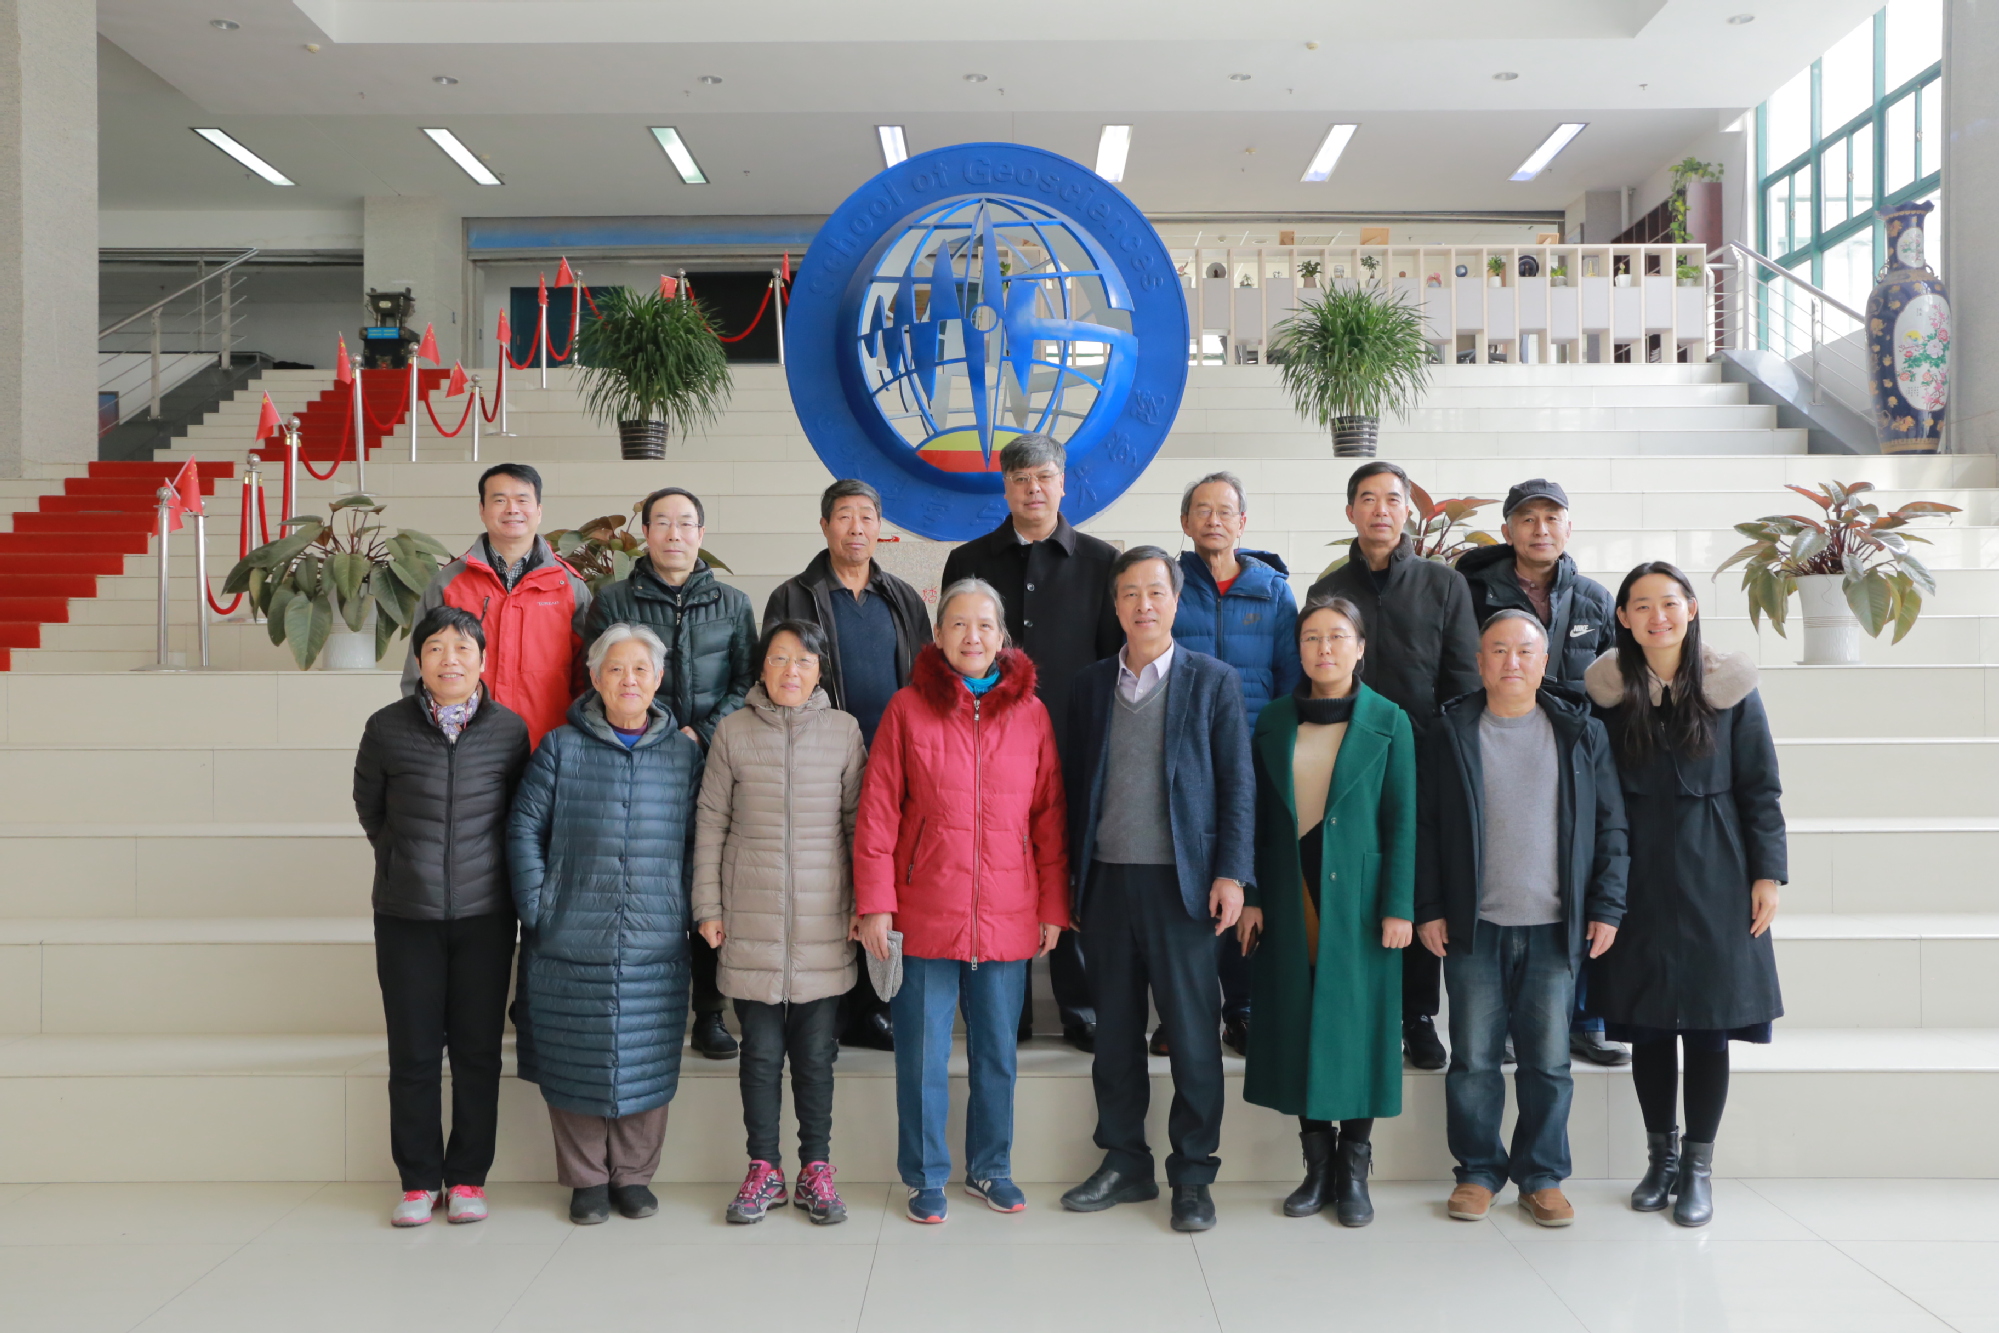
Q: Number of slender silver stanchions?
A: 12